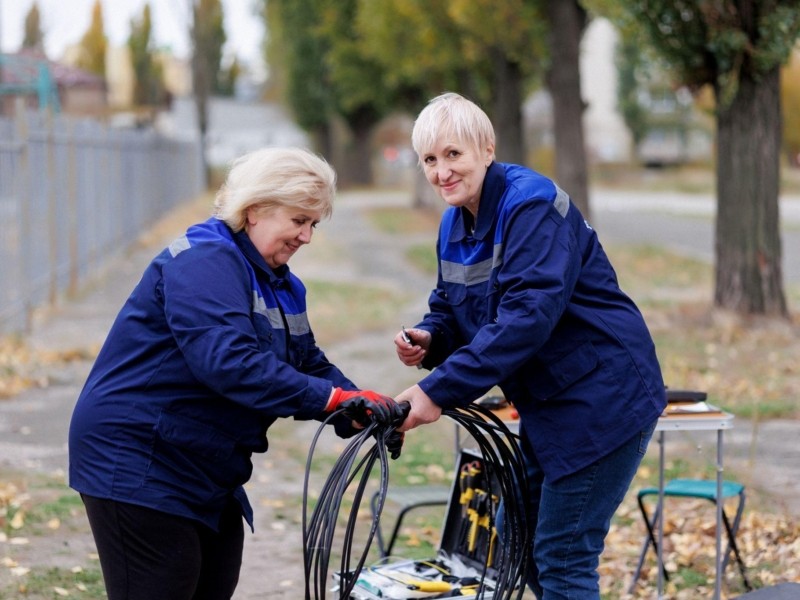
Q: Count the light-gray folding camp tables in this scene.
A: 1